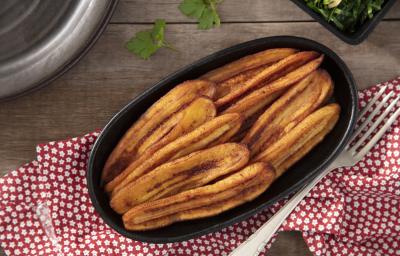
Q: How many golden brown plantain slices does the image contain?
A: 10